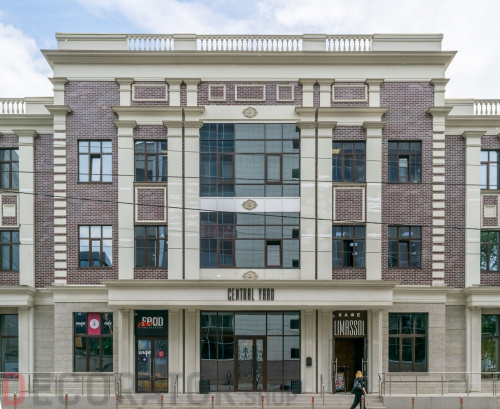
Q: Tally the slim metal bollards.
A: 10